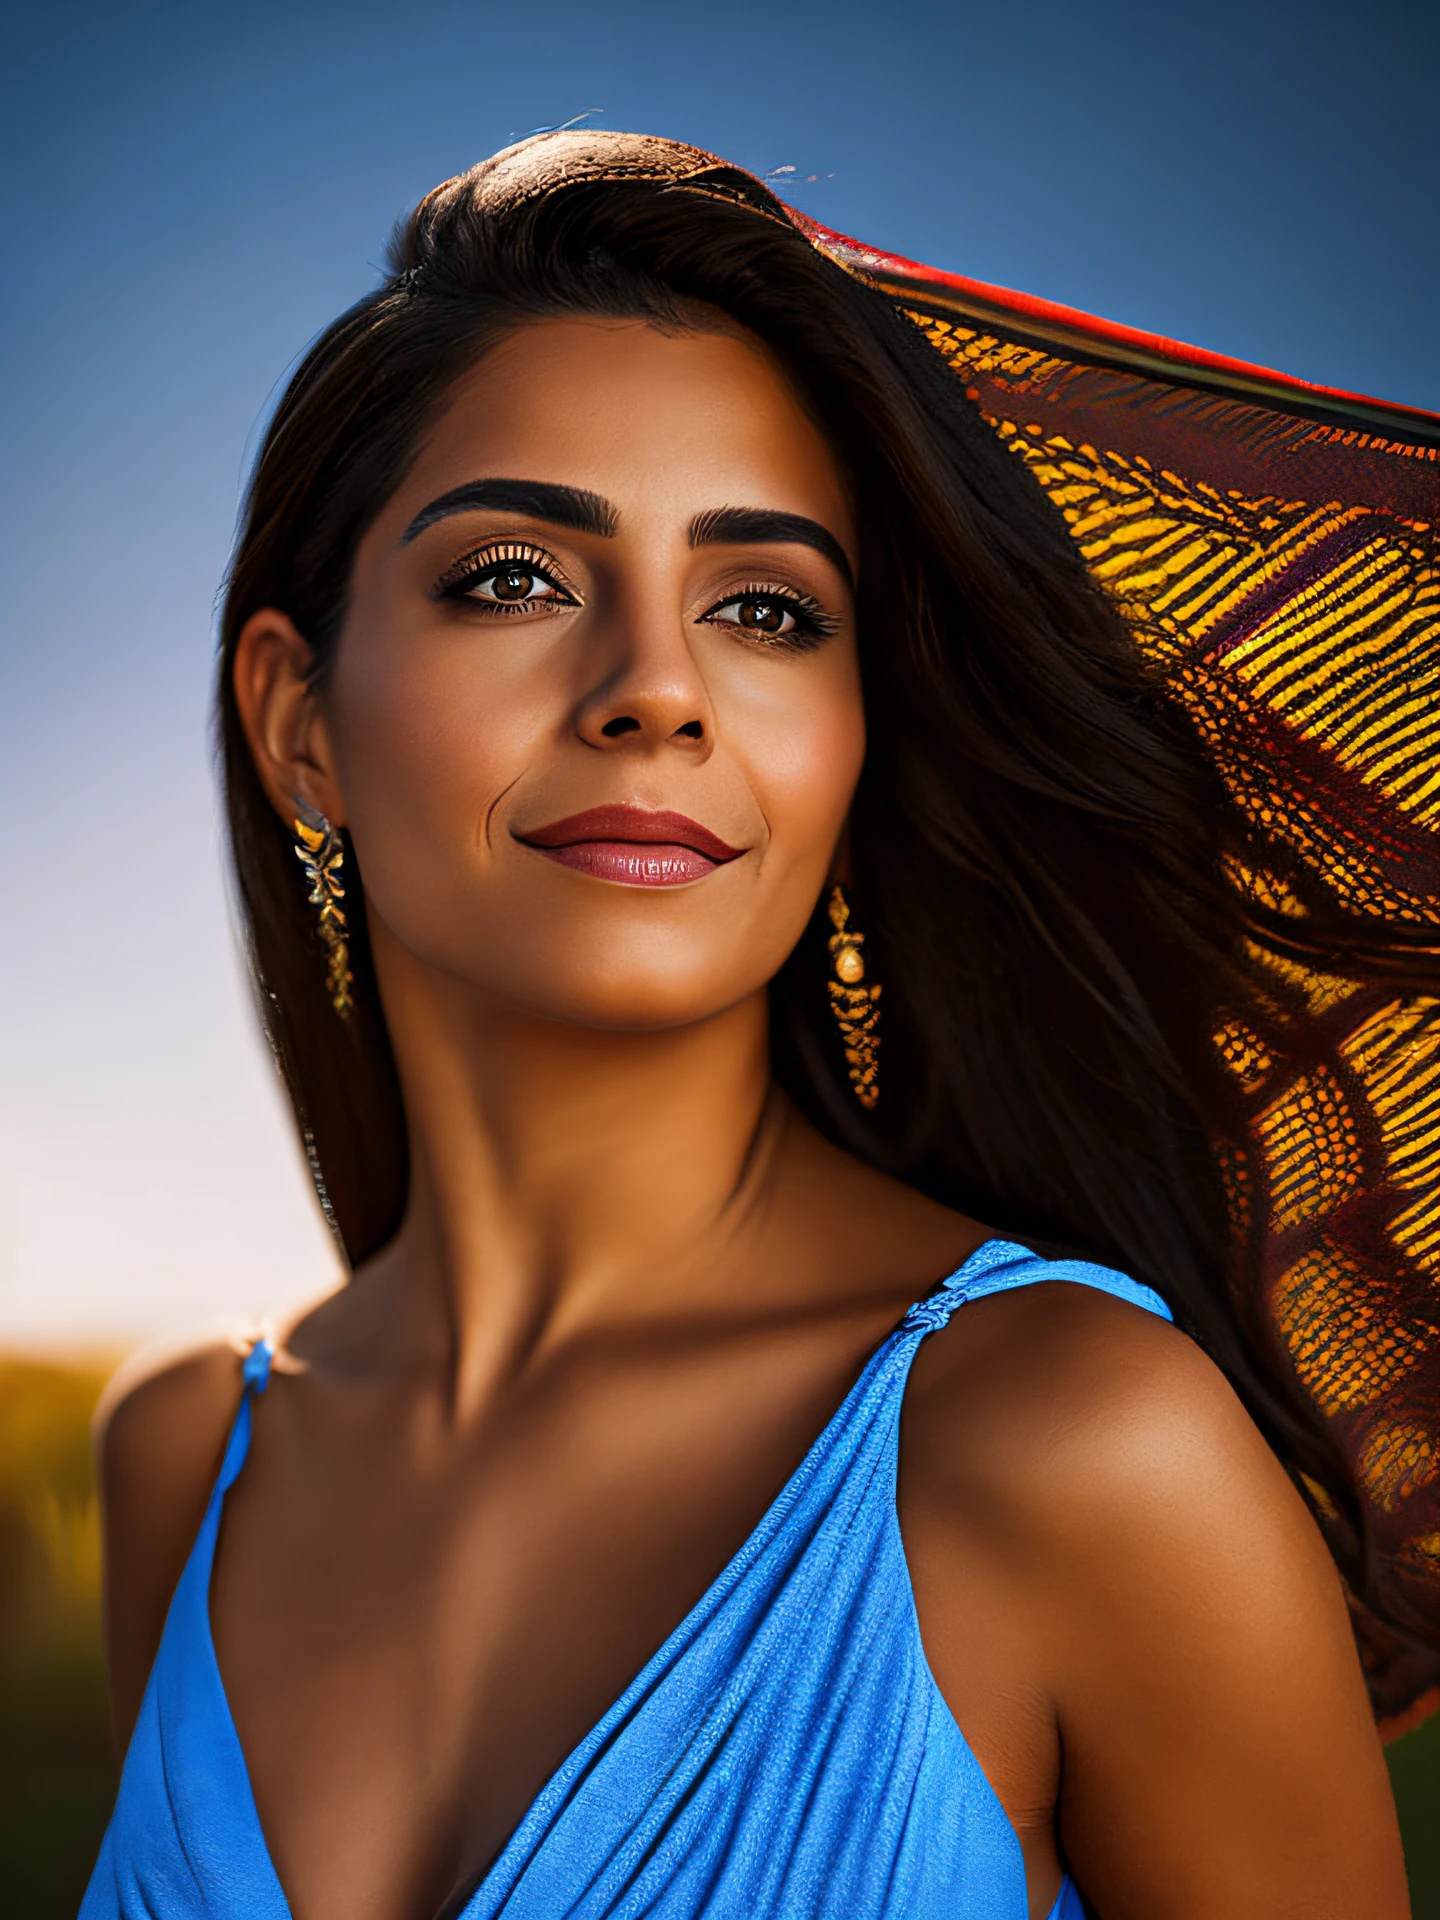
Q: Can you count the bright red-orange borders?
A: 1